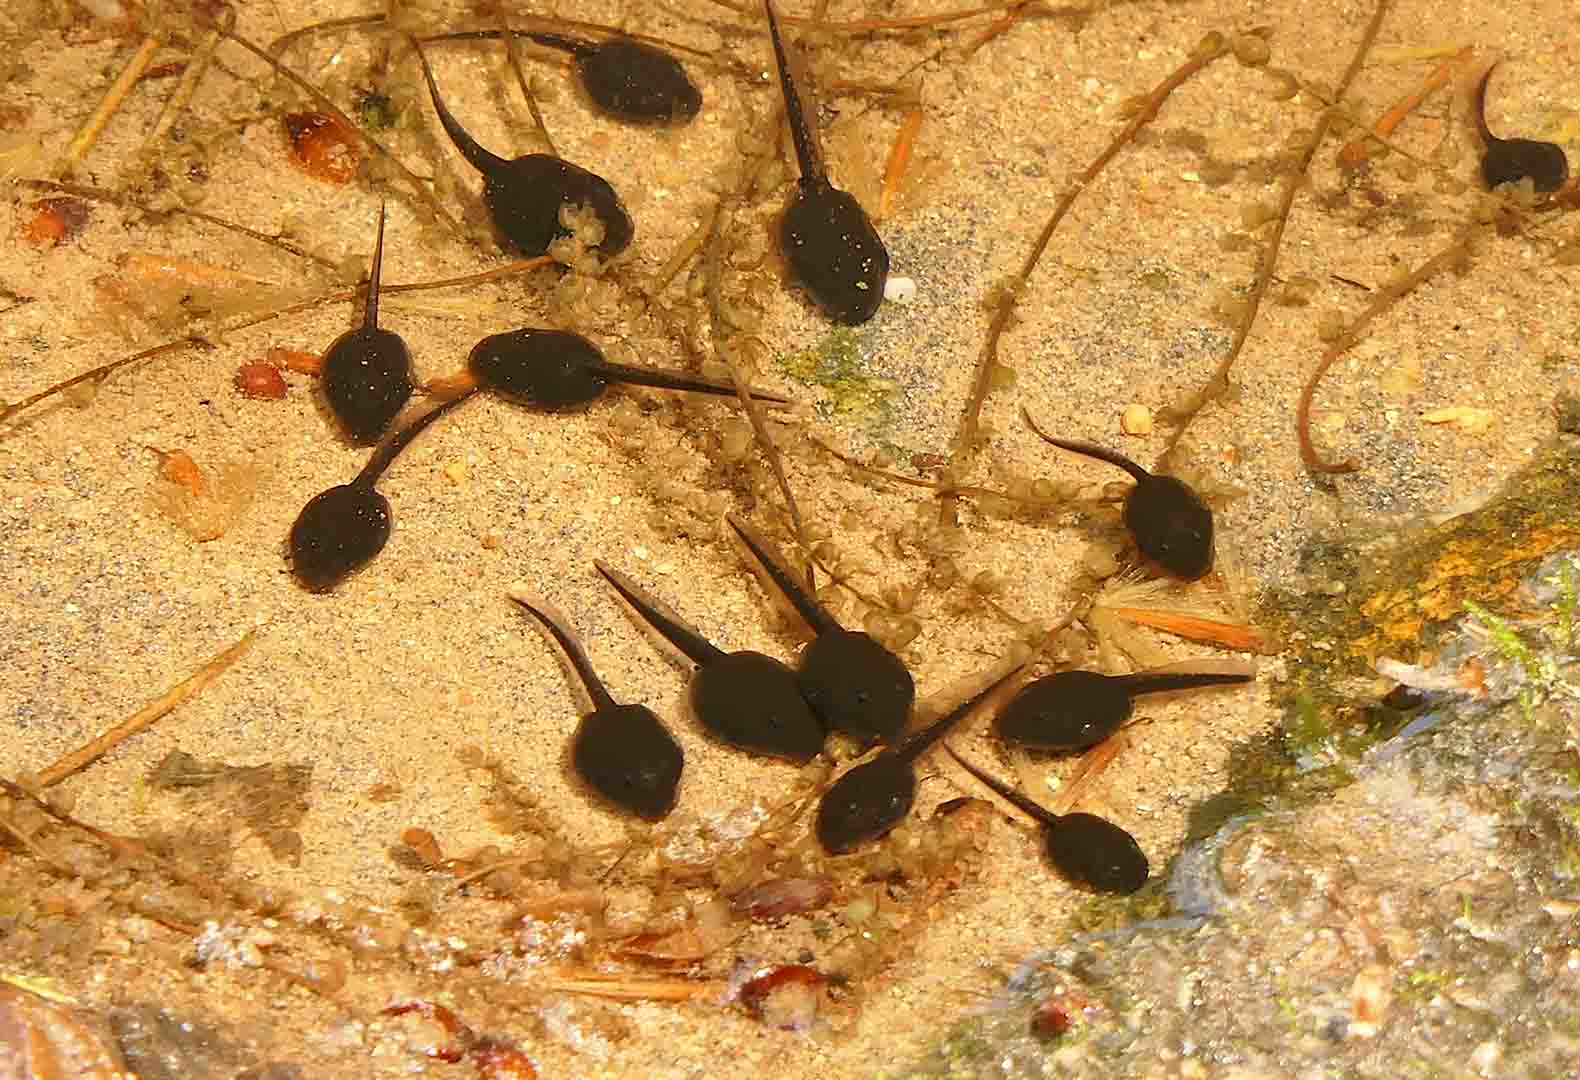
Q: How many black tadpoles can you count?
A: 14